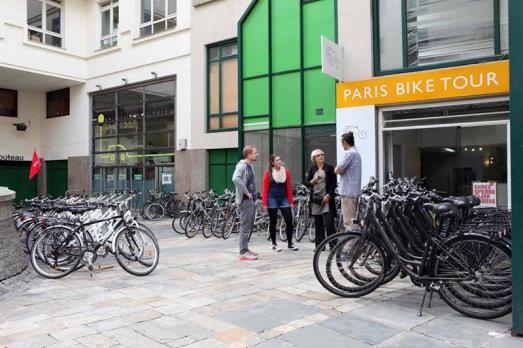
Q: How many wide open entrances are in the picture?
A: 1